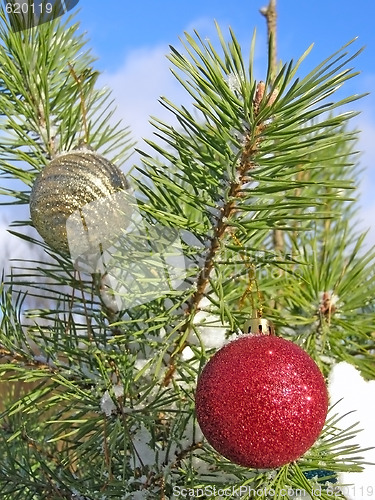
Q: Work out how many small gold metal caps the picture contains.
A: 1